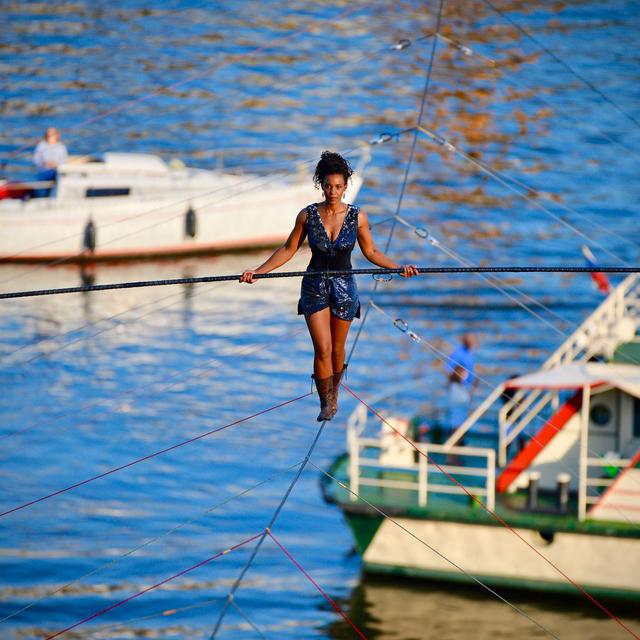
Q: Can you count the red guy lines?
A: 4